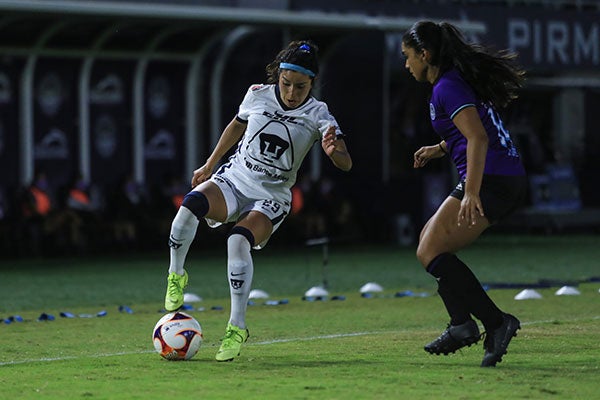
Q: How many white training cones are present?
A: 6